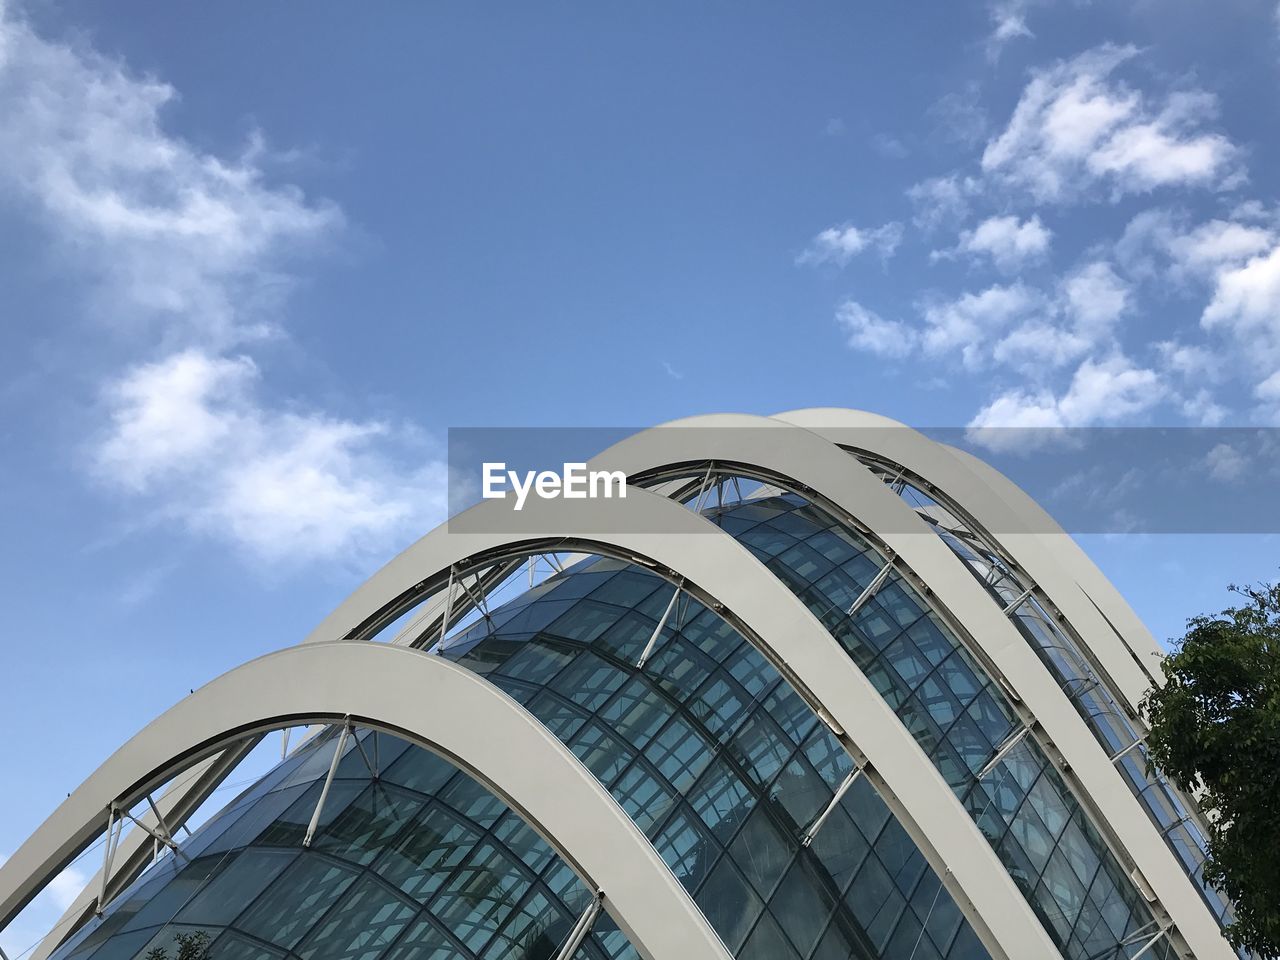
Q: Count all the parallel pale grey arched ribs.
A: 5